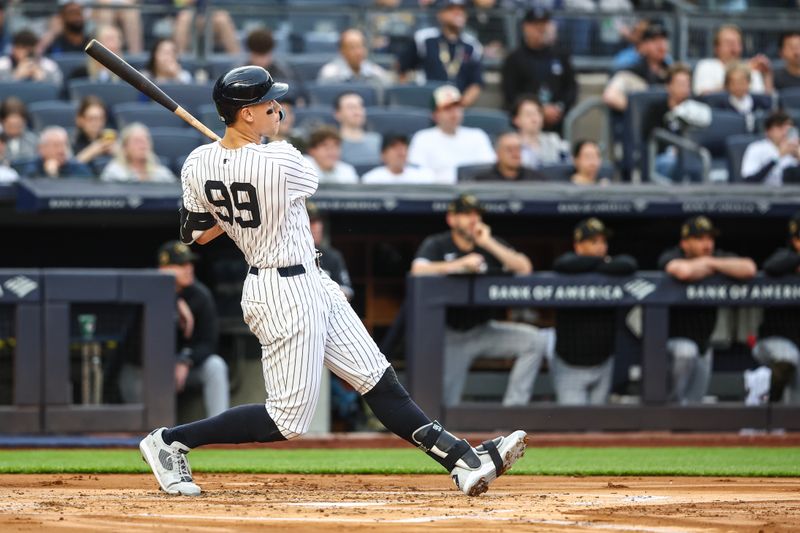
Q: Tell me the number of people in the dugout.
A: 6